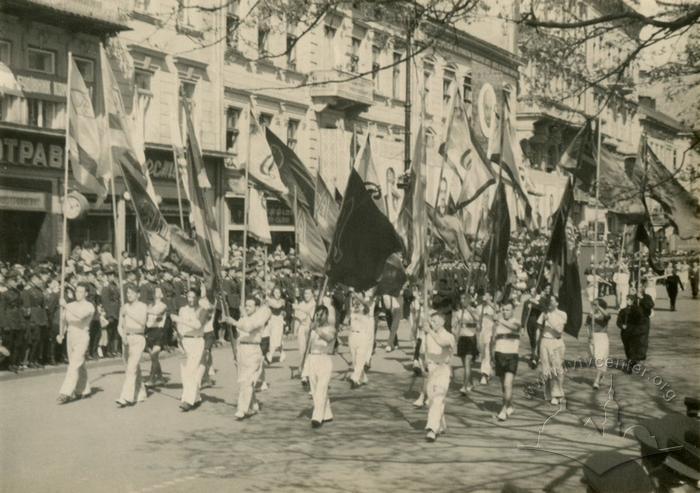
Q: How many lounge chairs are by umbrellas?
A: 0